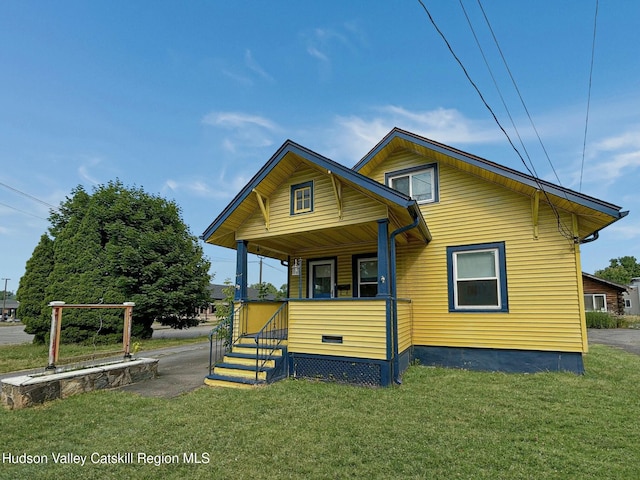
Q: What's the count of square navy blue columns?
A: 2